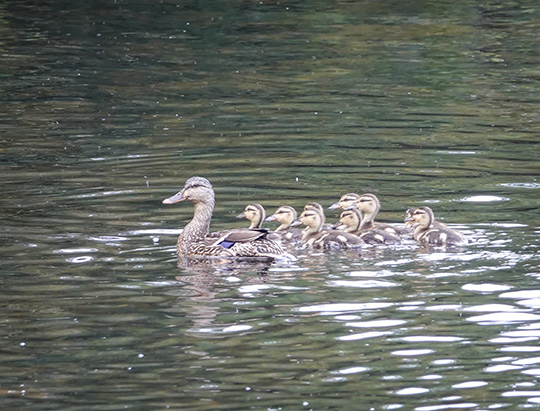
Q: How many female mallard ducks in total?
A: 1